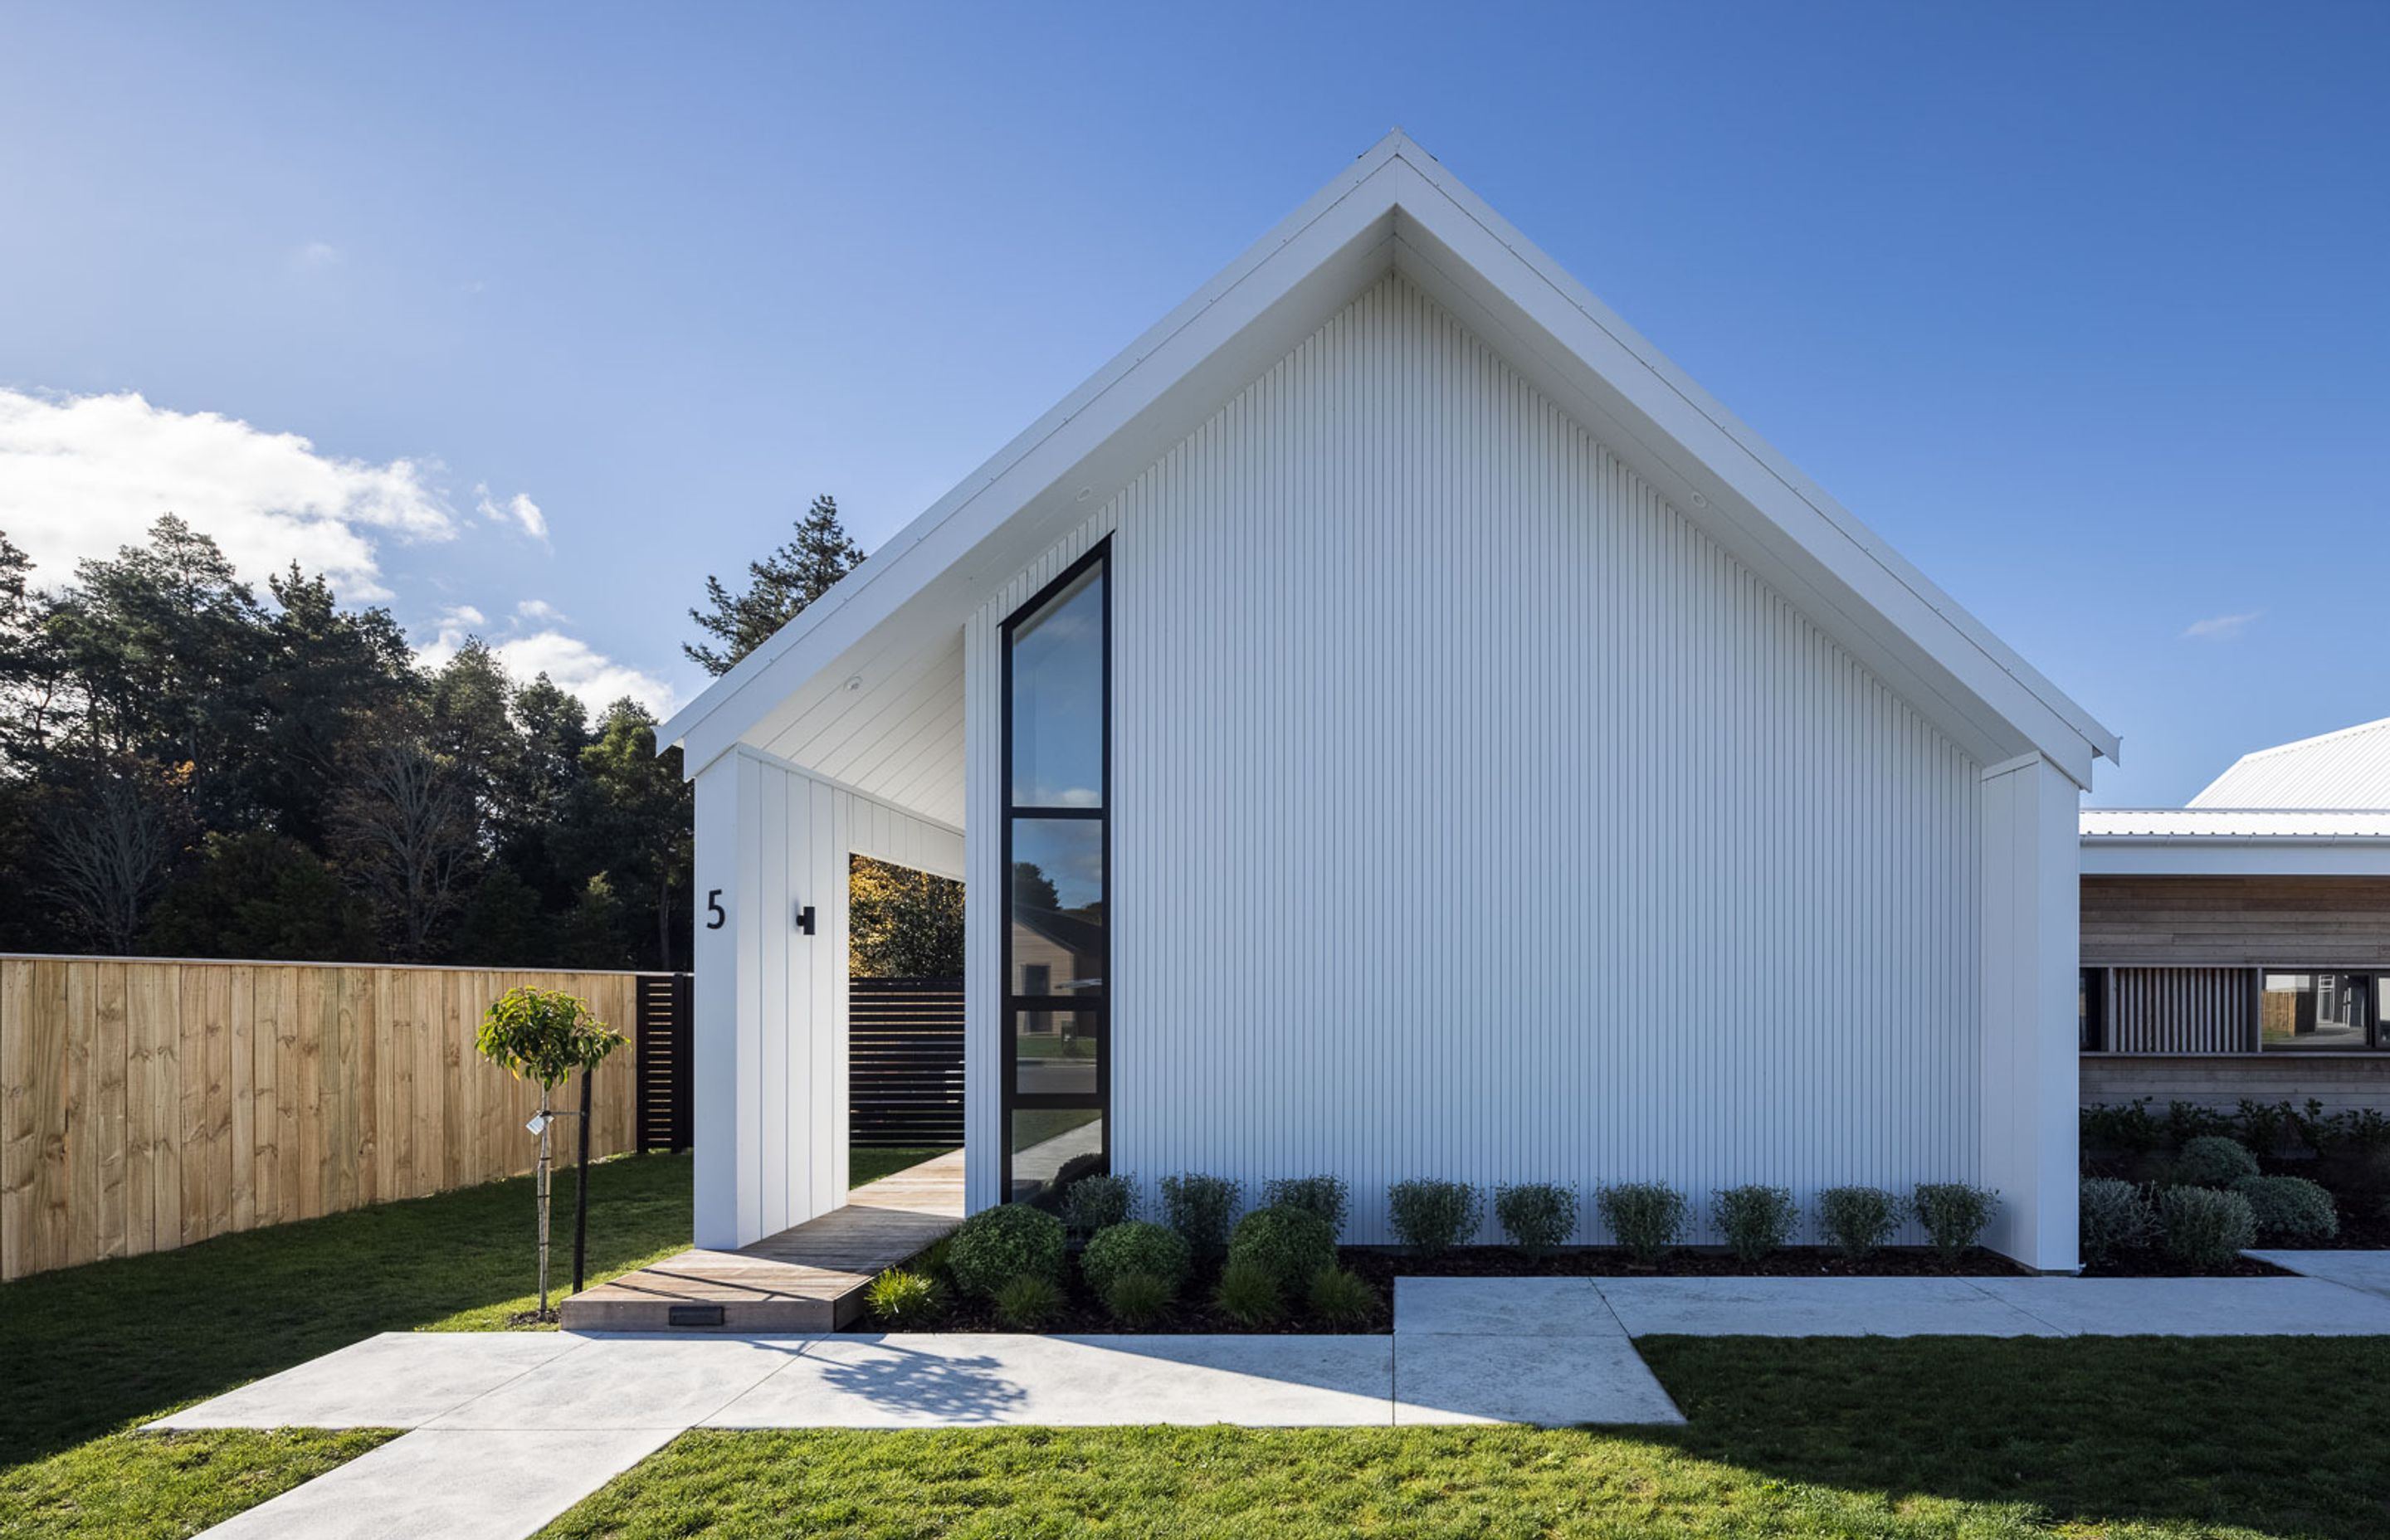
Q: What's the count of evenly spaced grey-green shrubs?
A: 9